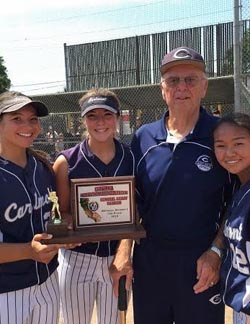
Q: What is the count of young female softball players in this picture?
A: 3